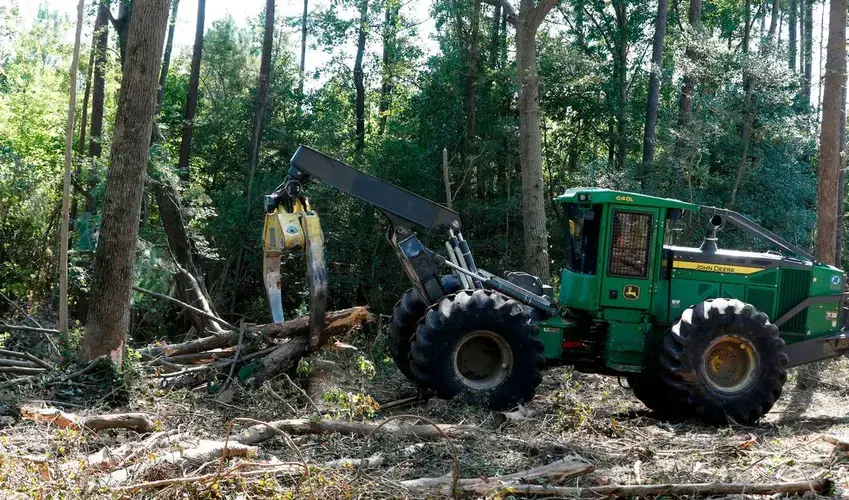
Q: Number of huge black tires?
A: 4